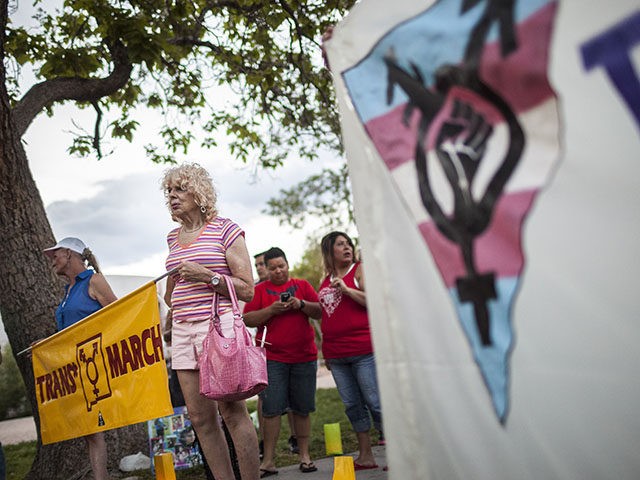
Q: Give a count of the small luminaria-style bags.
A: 3